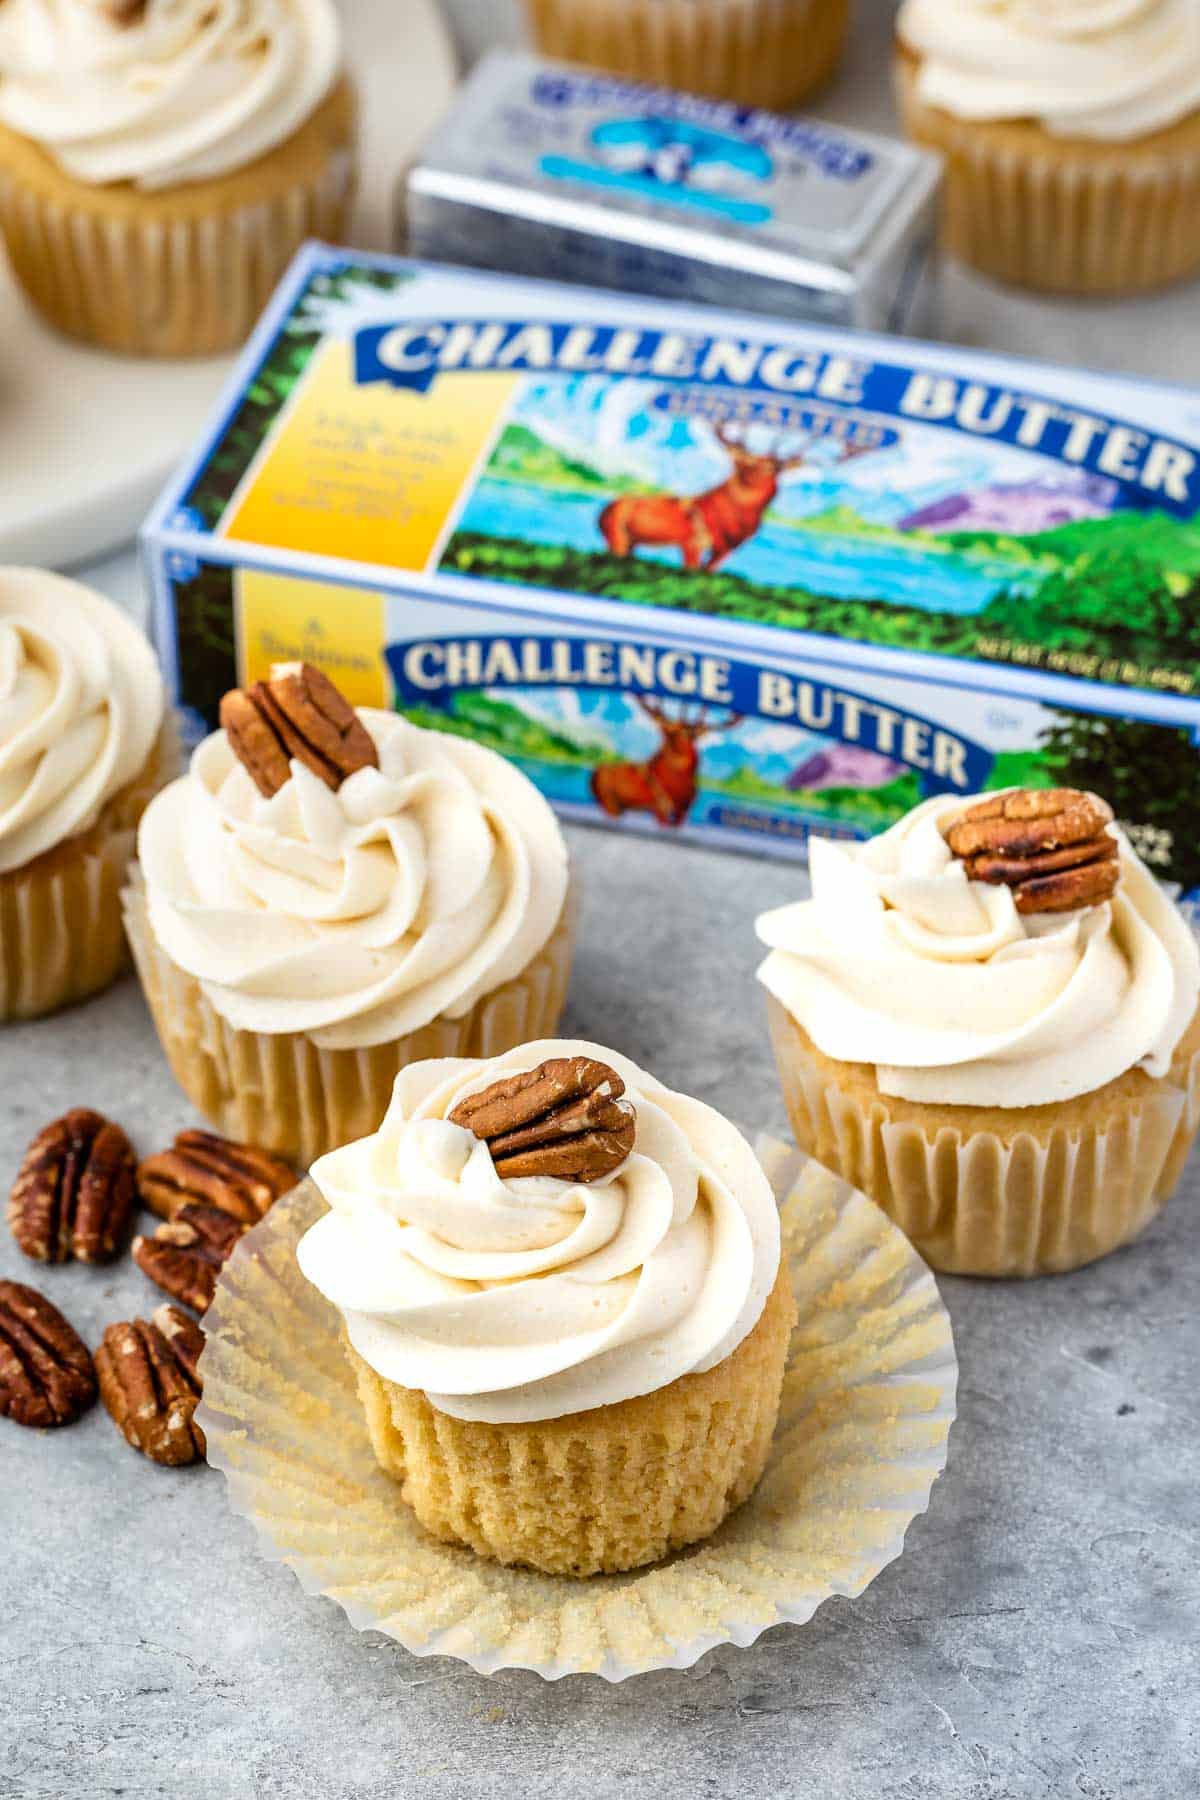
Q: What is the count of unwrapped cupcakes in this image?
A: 1